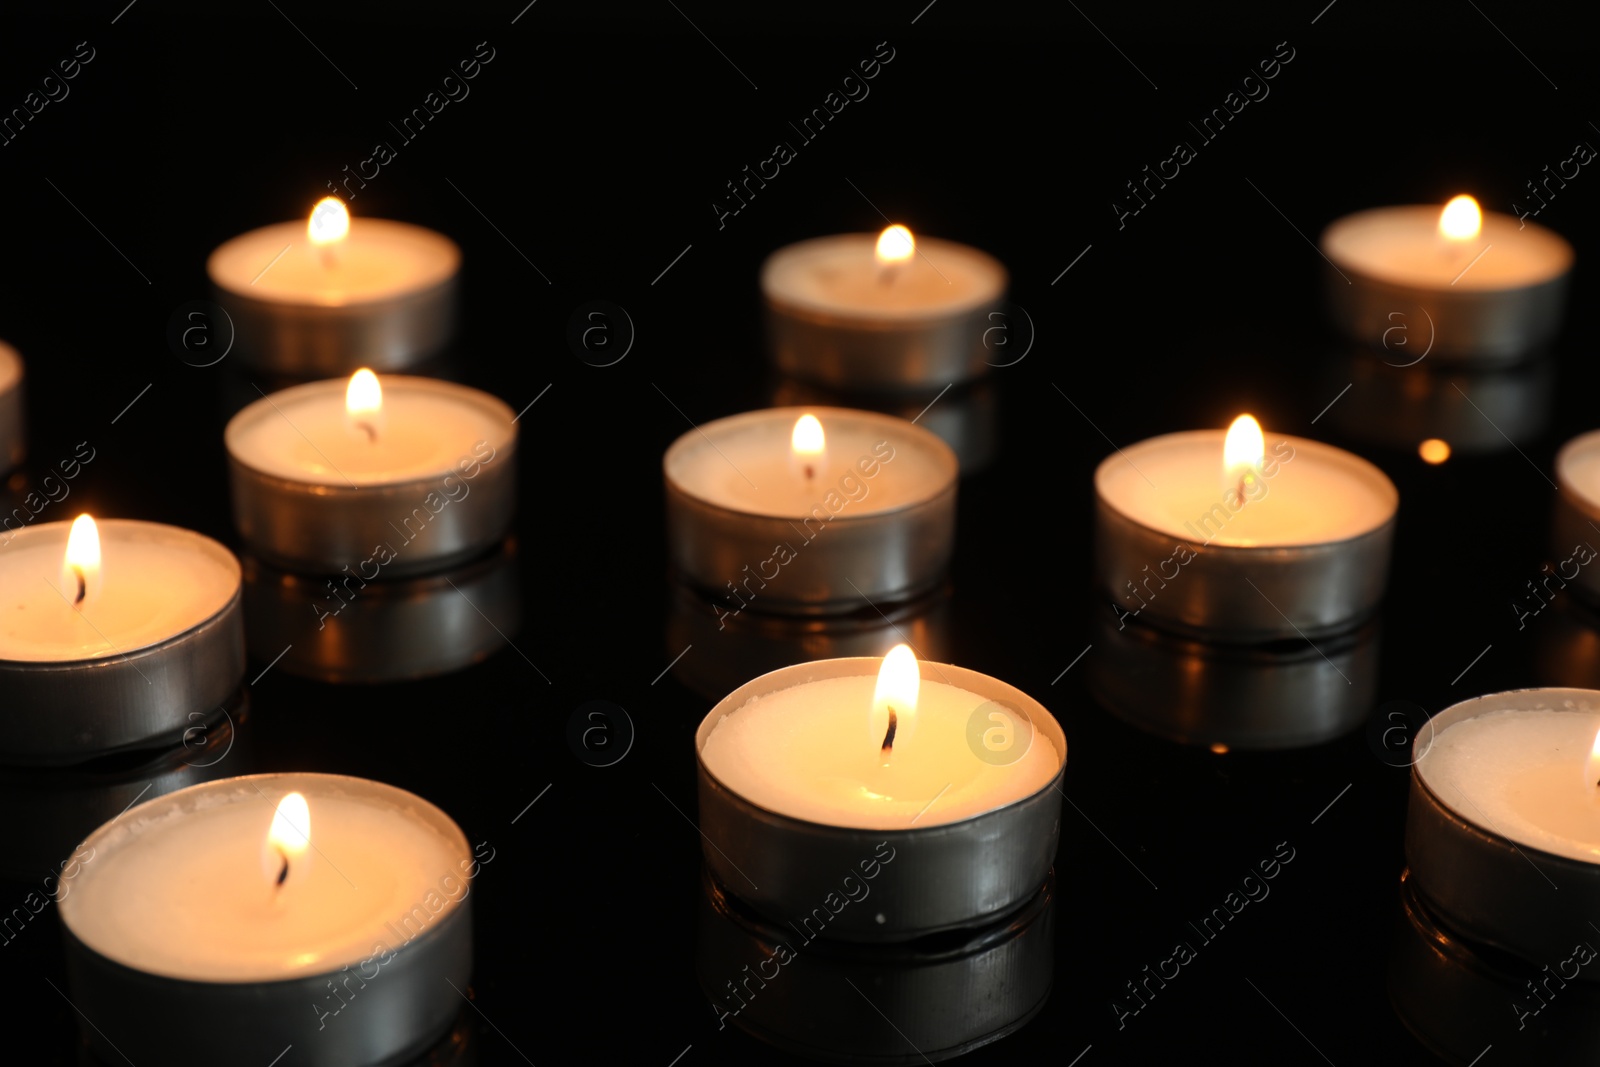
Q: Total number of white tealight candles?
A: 12